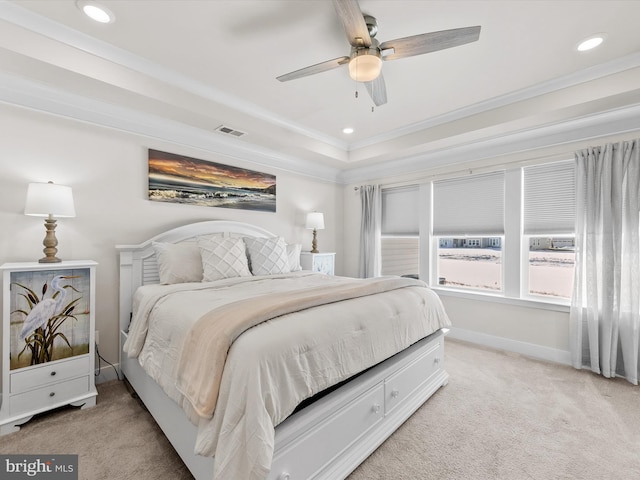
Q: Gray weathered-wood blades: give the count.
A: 4